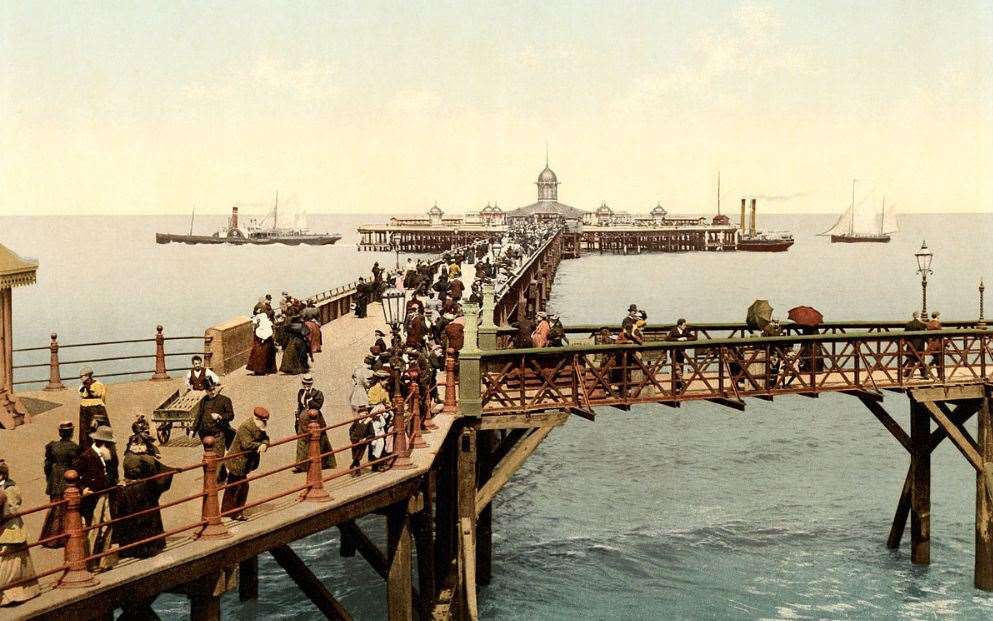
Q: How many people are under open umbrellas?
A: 2